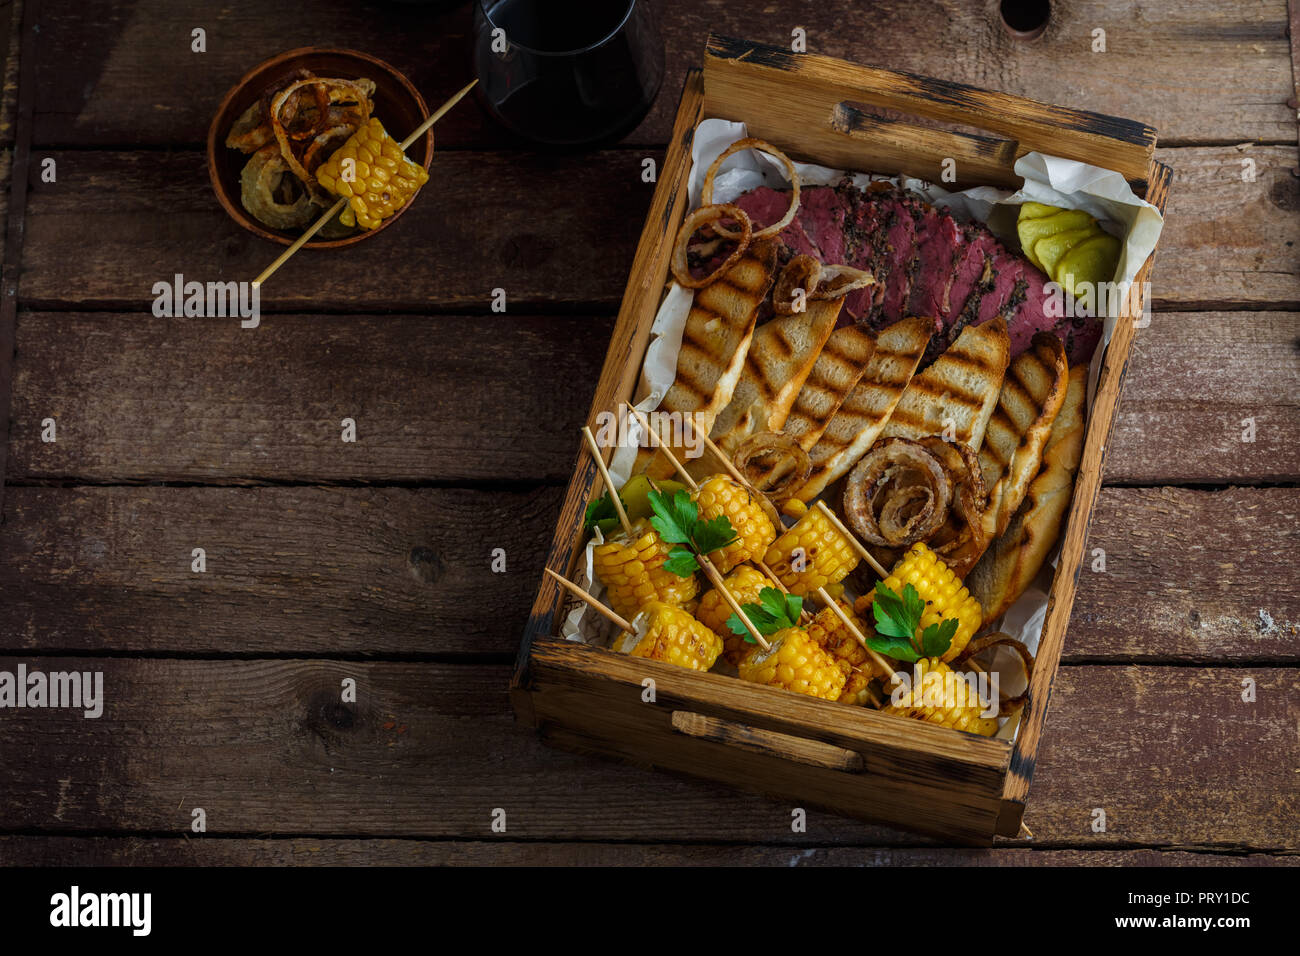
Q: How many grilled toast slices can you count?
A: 7